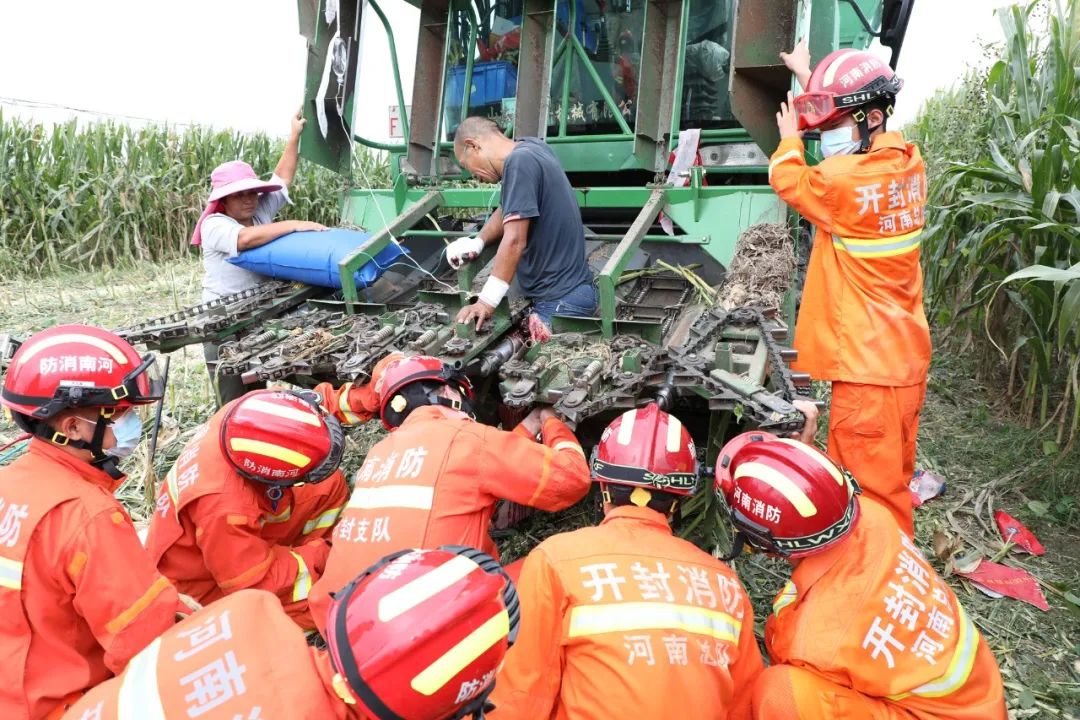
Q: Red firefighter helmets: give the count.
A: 7